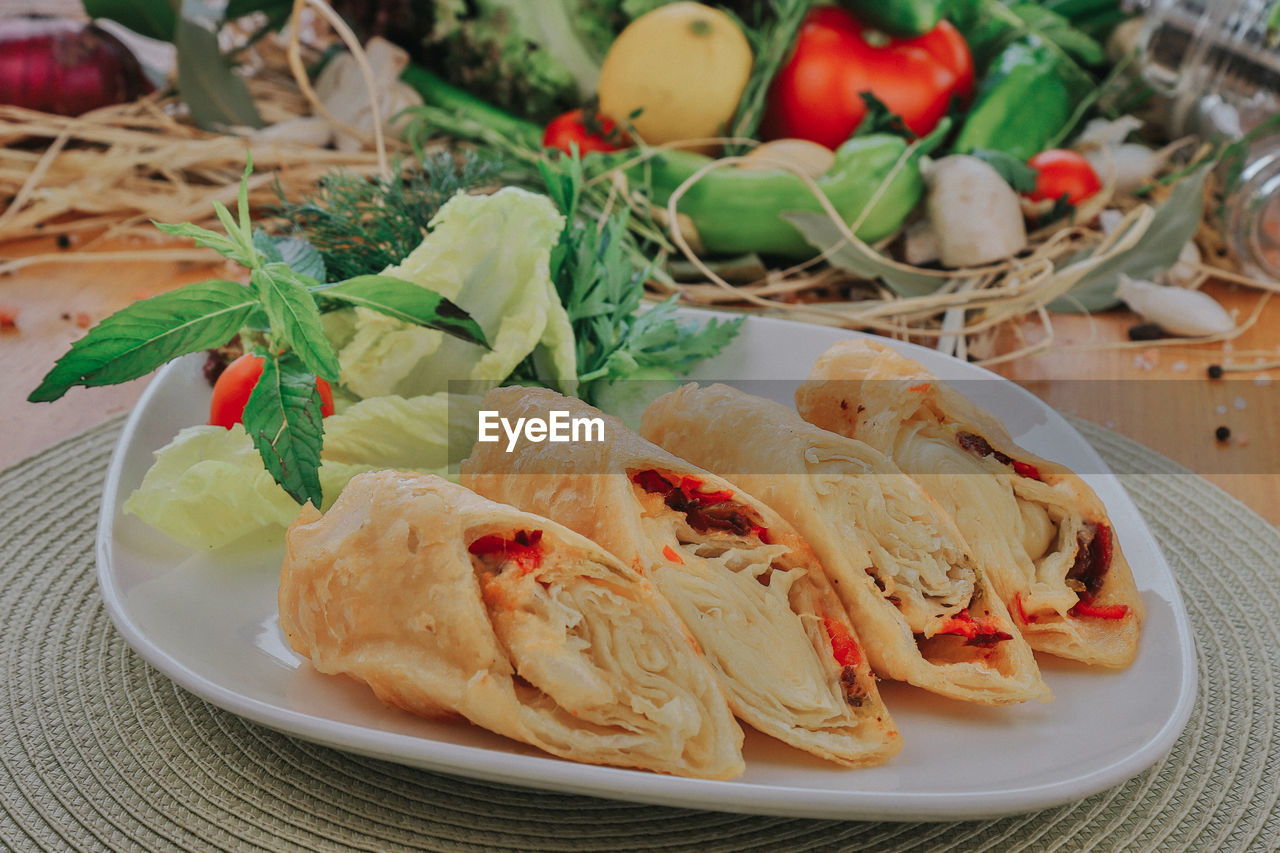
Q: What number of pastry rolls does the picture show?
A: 4